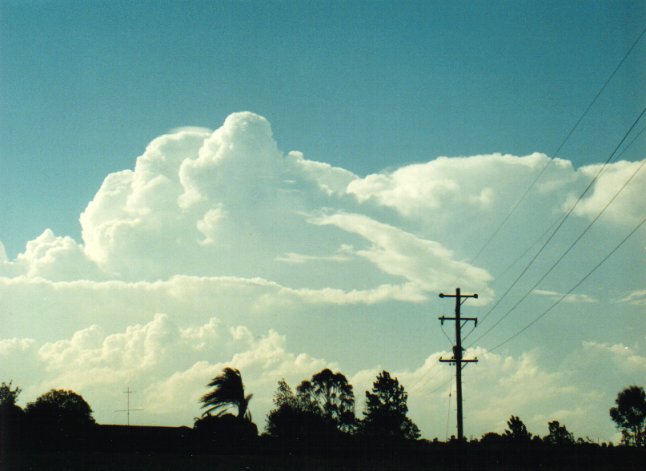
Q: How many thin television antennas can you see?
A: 1